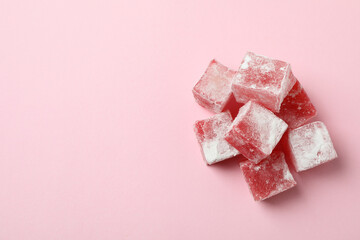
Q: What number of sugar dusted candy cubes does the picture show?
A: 7